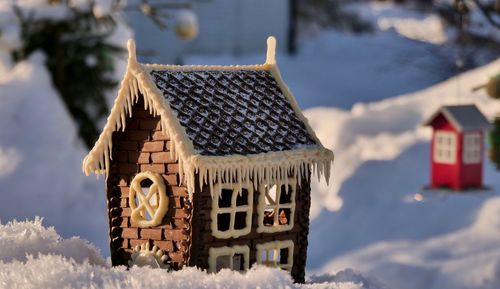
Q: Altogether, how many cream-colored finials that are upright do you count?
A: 2